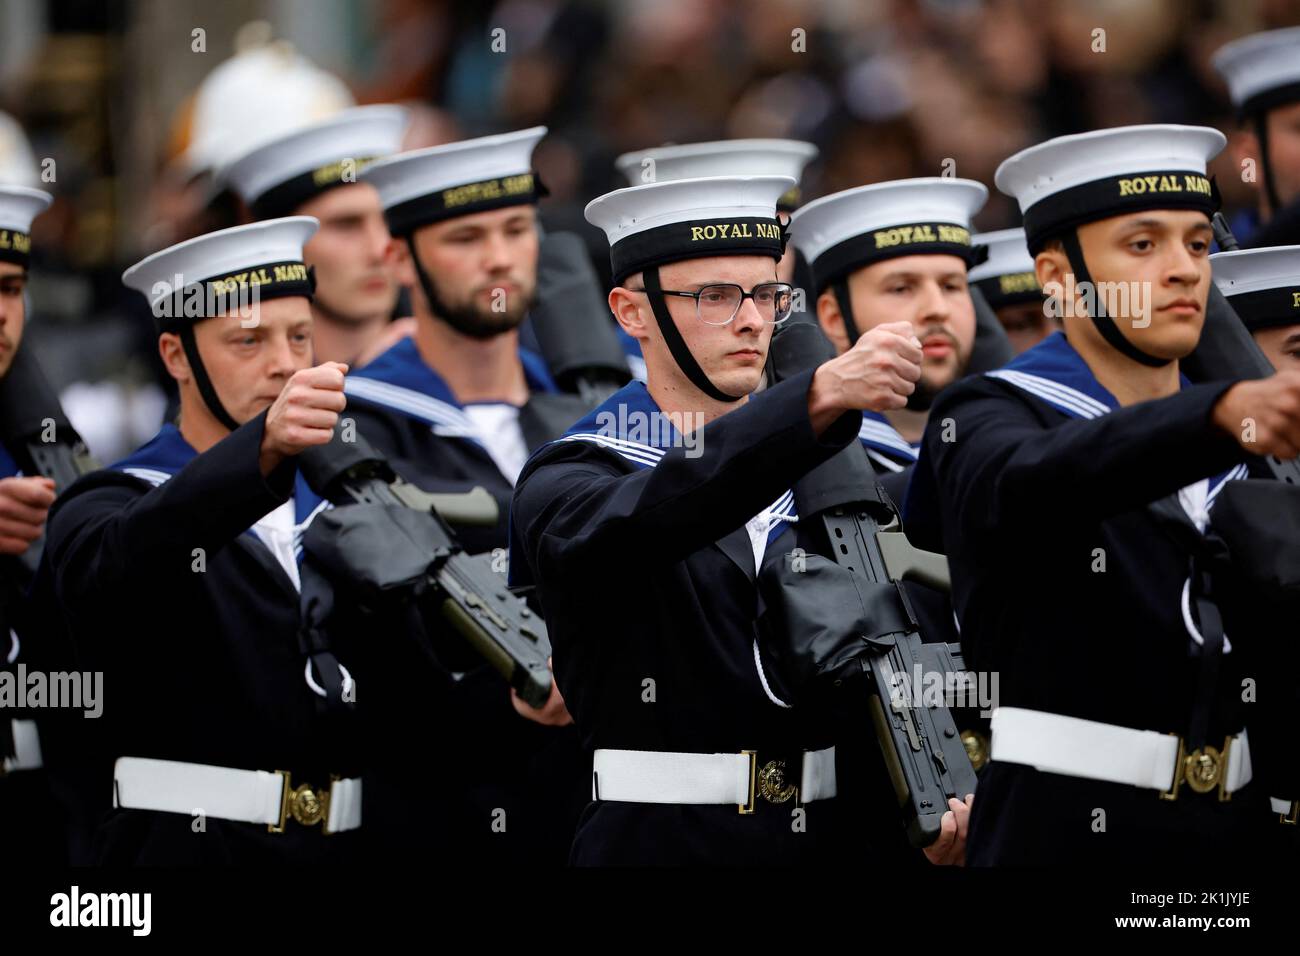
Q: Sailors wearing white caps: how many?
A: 11